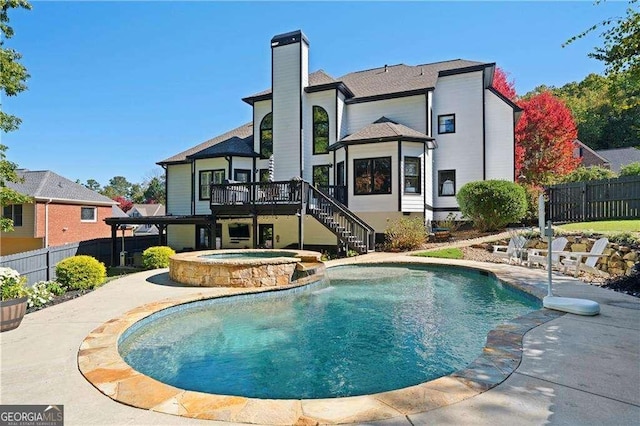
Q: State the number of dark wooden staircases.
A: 1